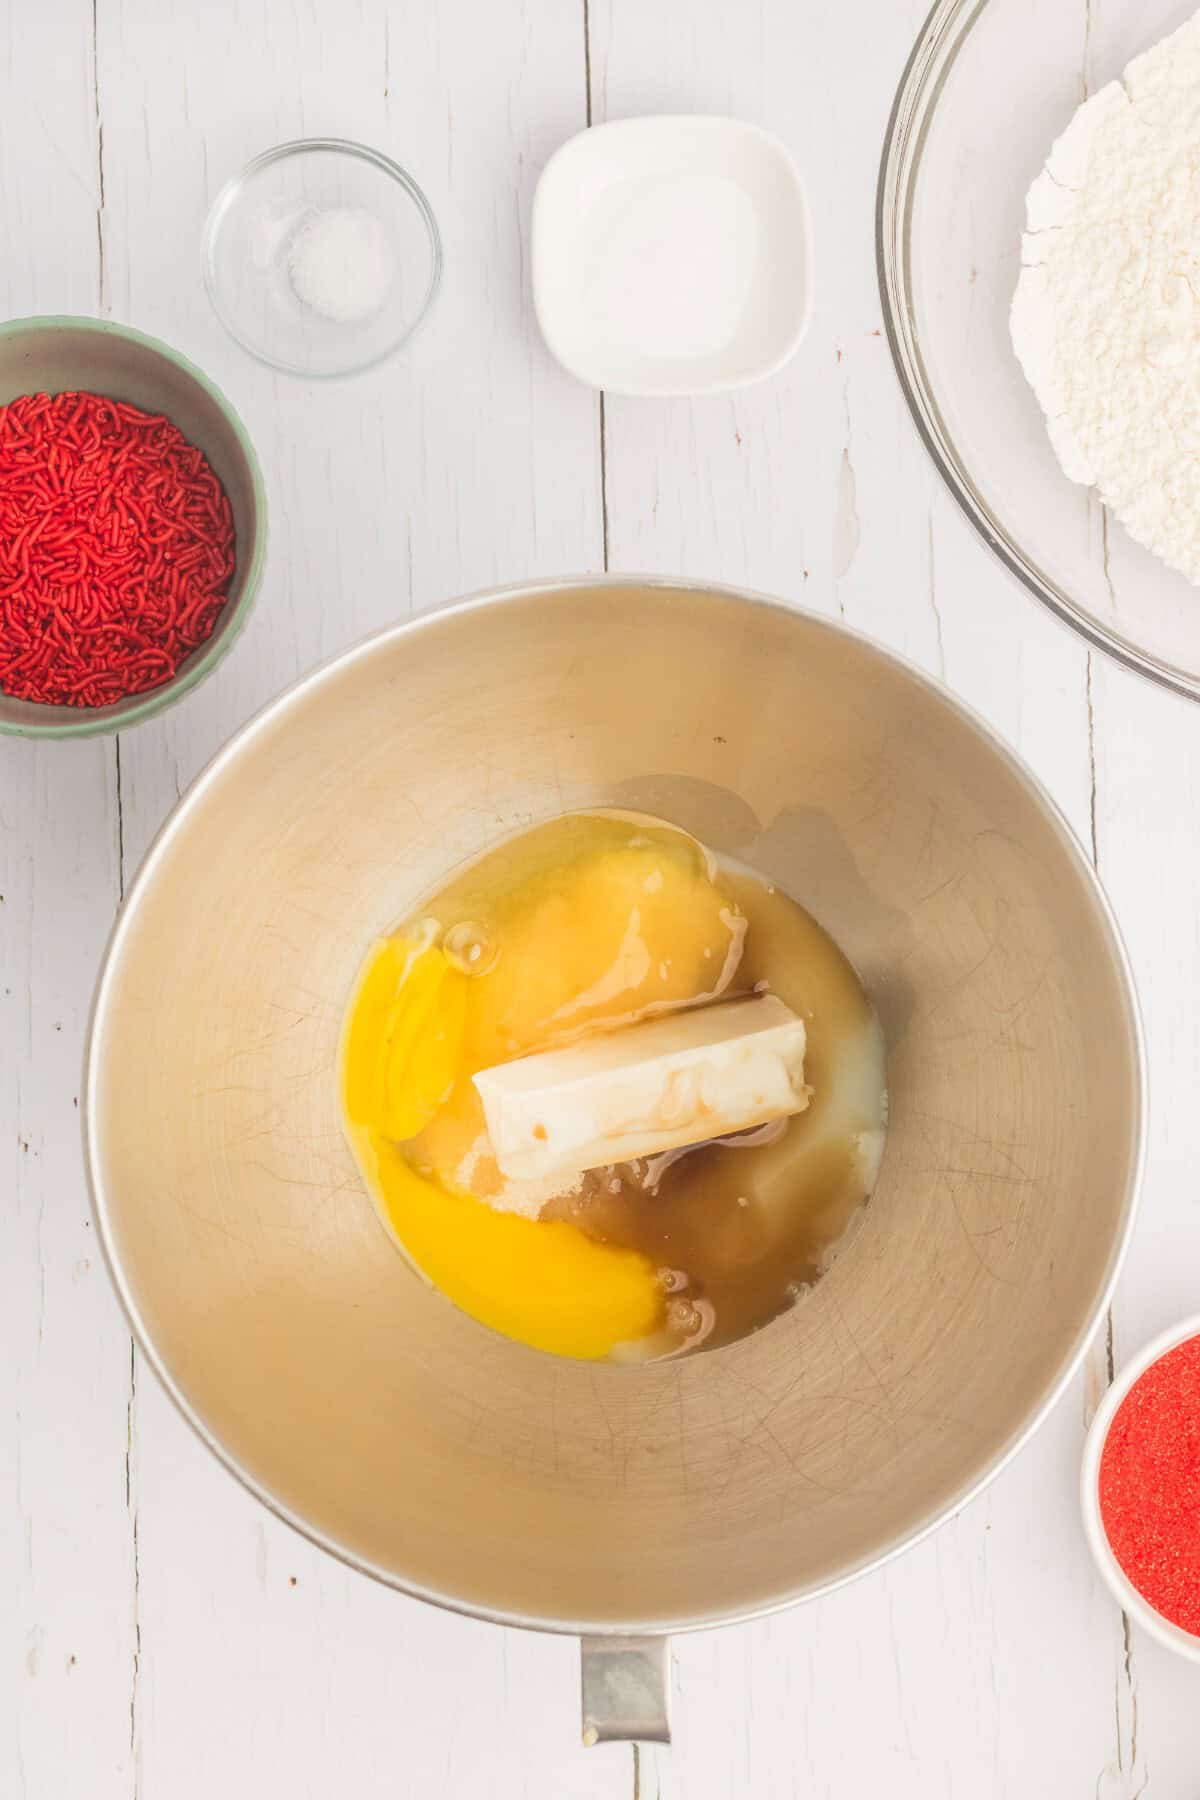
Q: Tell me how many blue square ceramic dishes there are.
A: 0